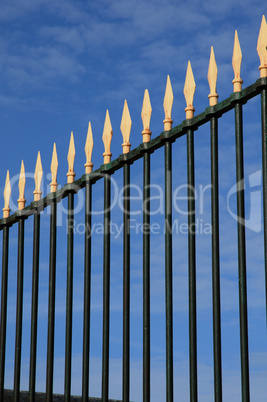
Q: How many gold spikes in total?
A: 14